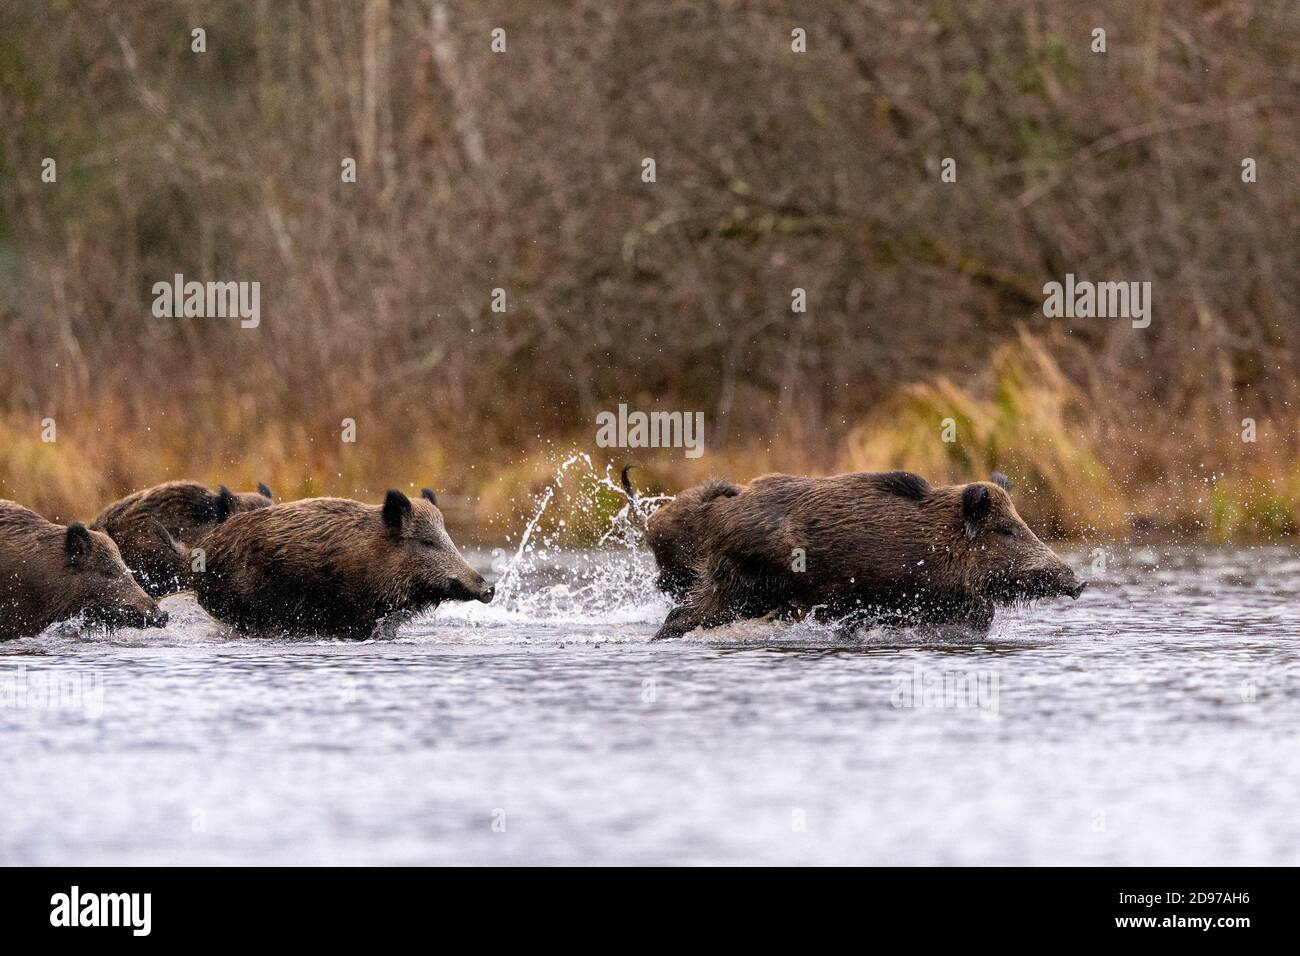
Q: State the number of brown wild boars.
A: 5